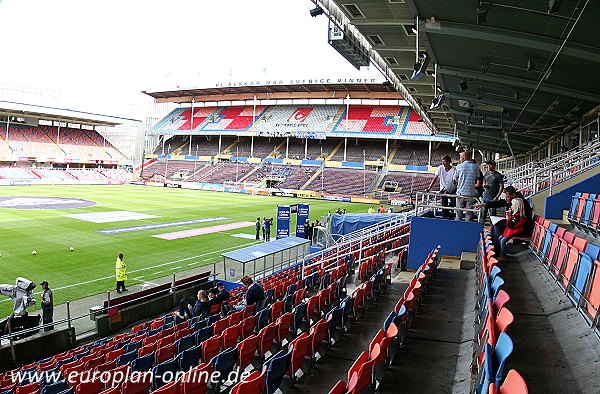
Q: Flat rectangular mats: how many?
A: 4